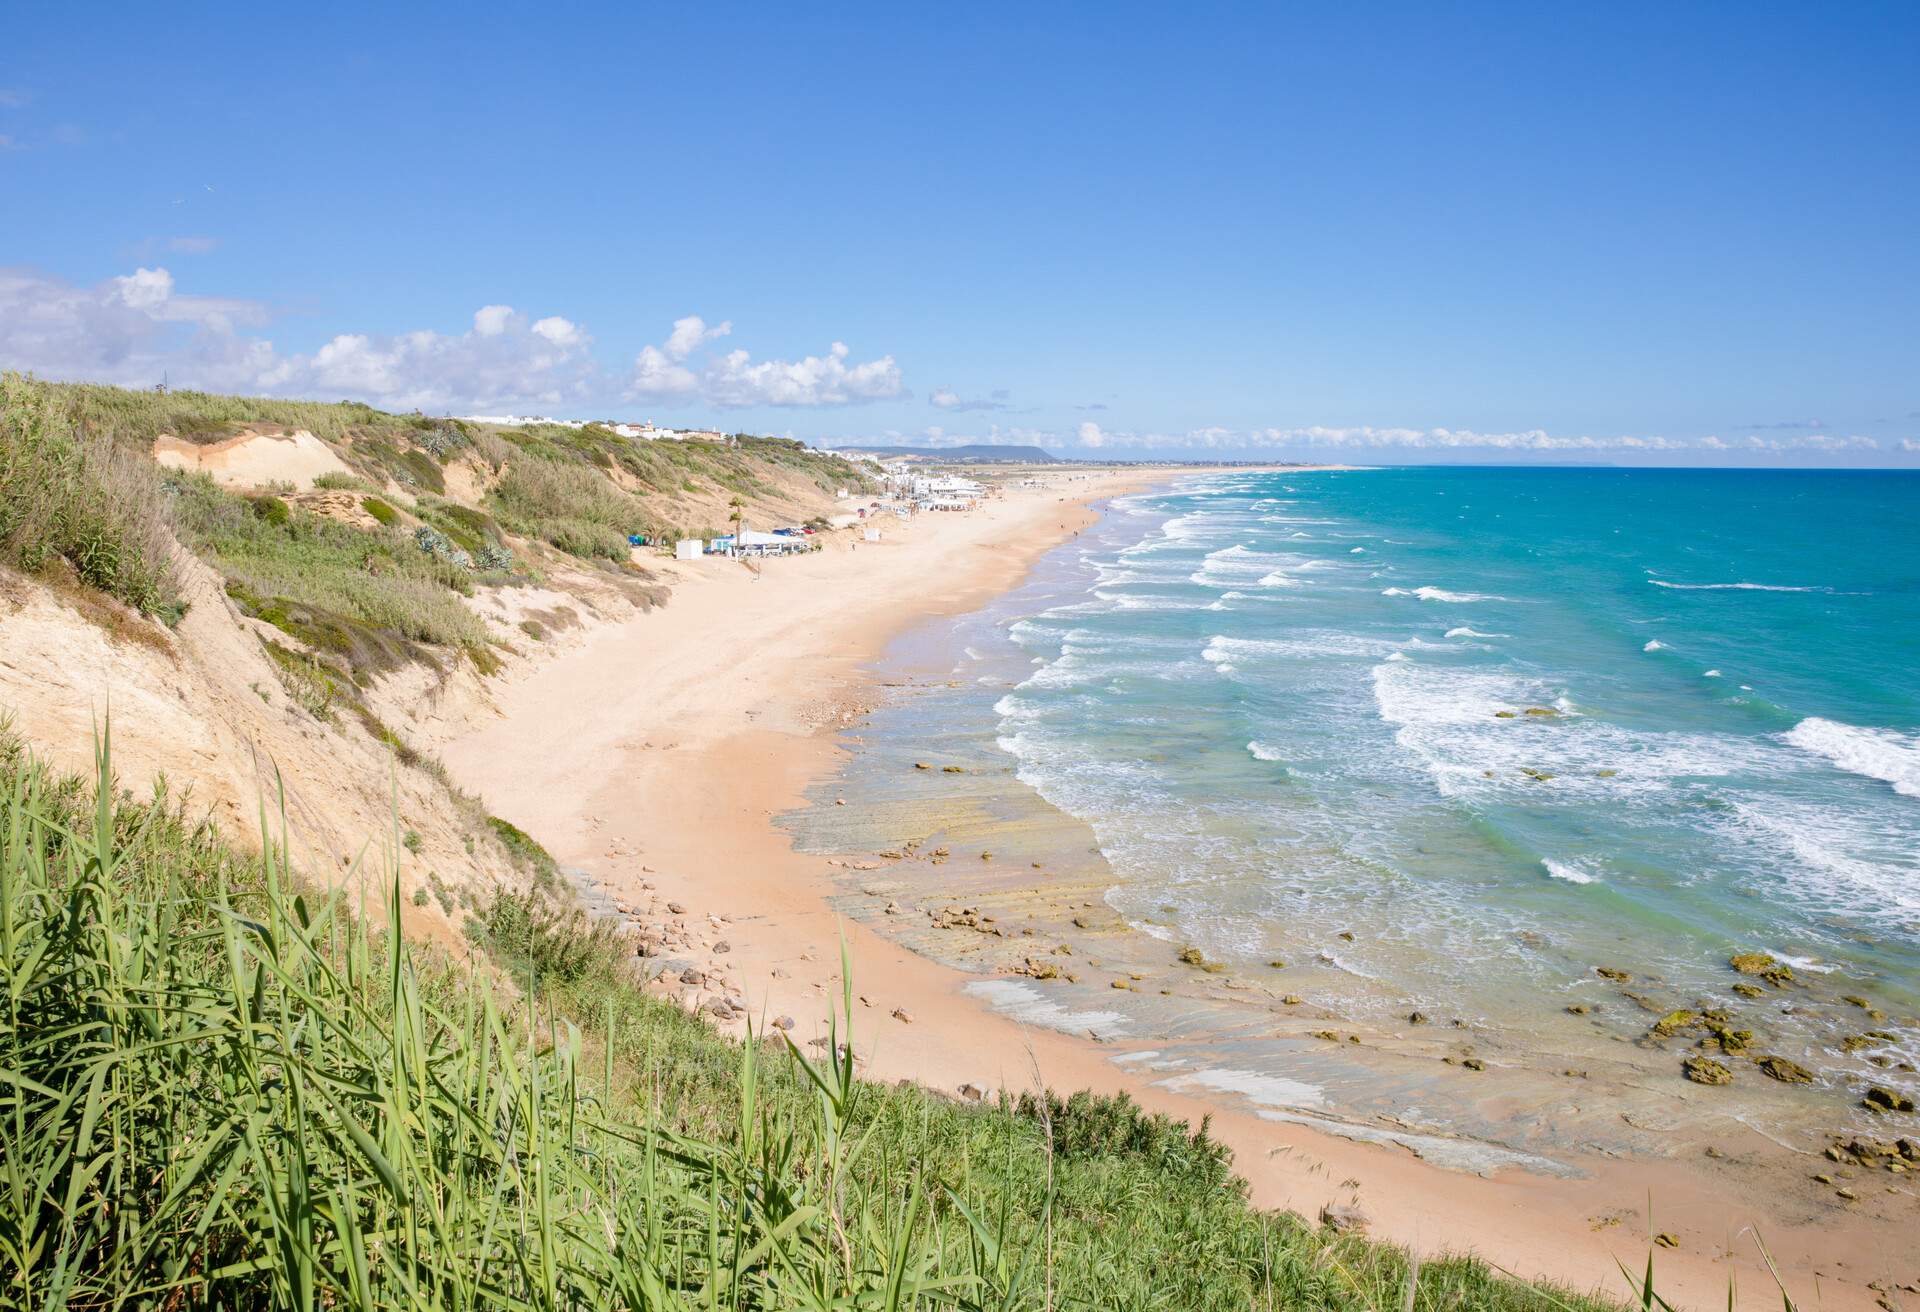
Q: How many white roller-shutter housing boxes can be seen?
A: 0